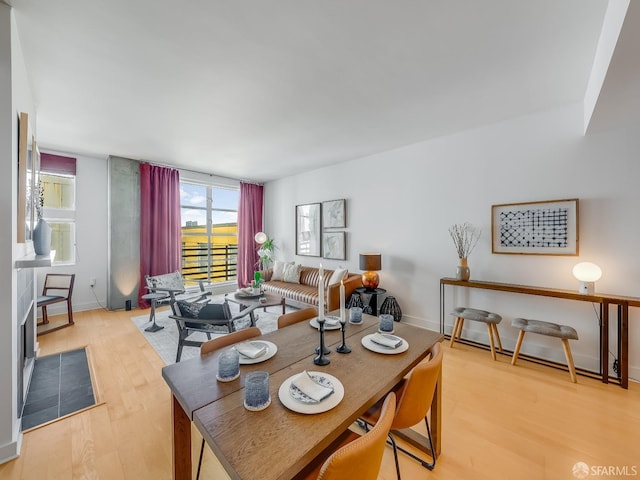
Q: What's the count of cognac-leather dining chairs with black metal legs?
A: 4